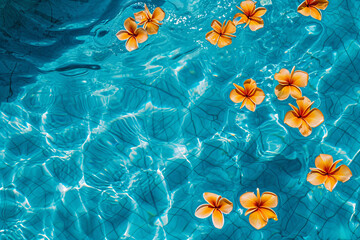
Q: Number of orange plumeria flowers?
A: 11